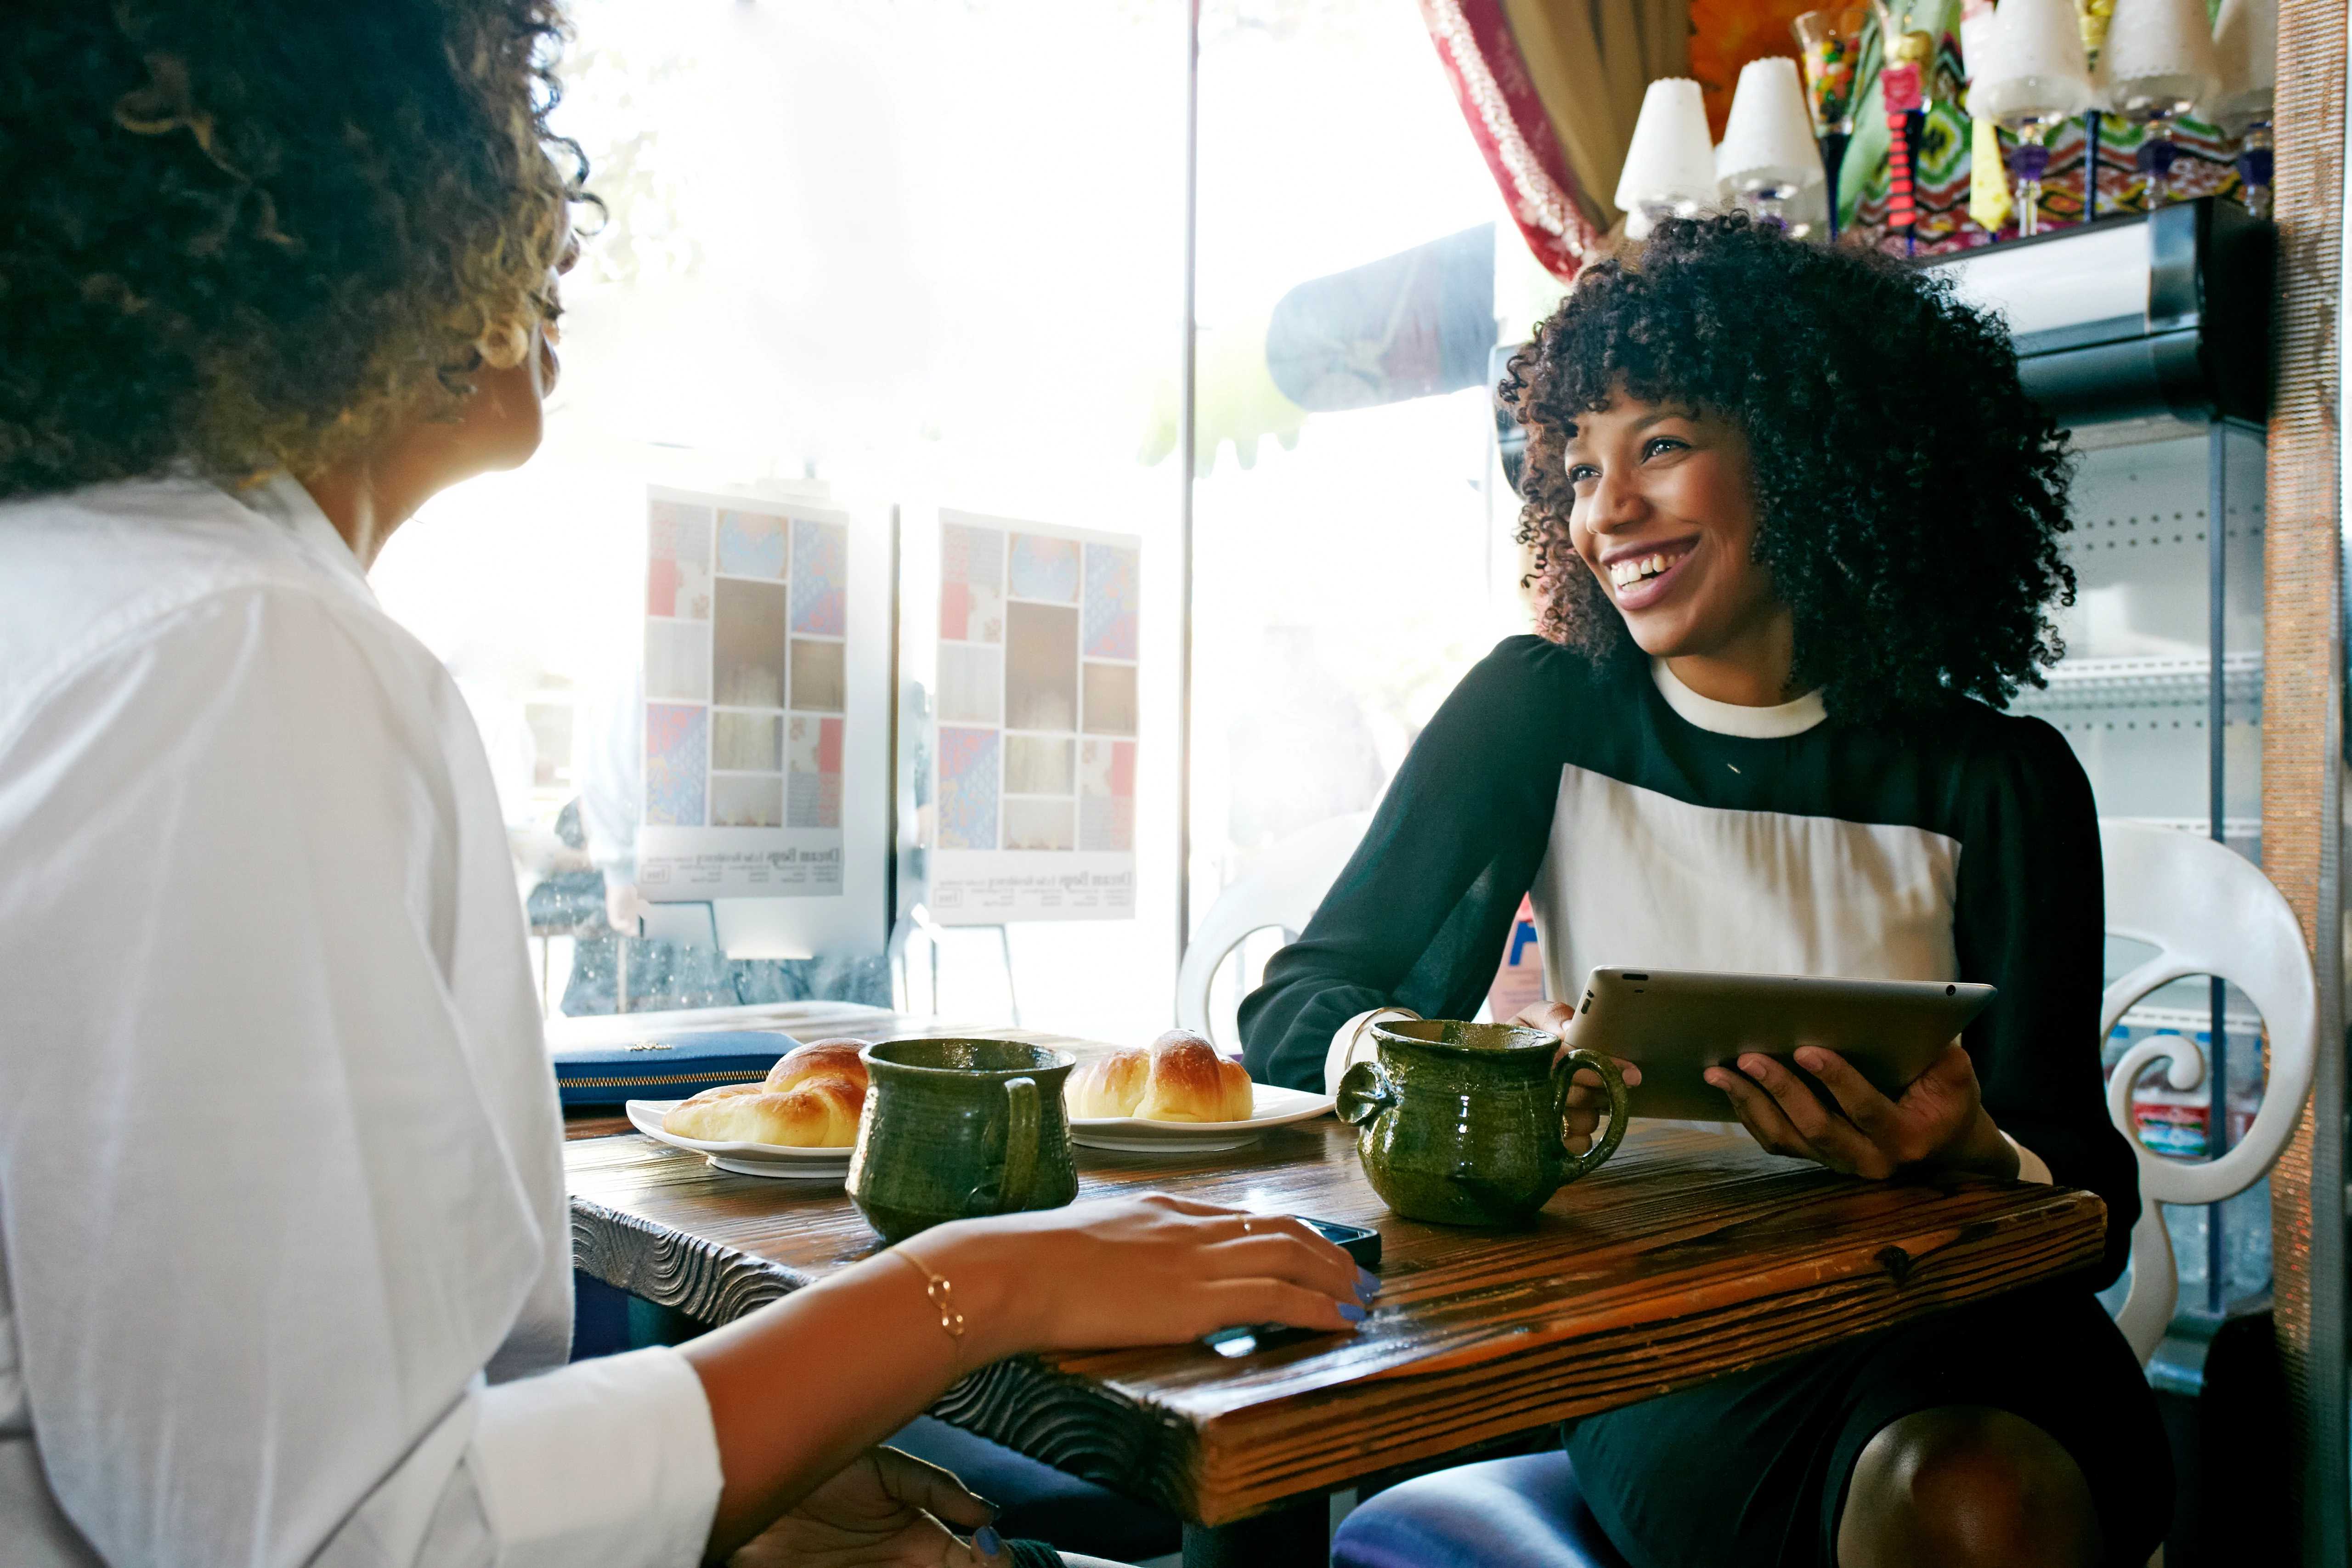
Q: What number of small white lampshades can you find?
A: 5